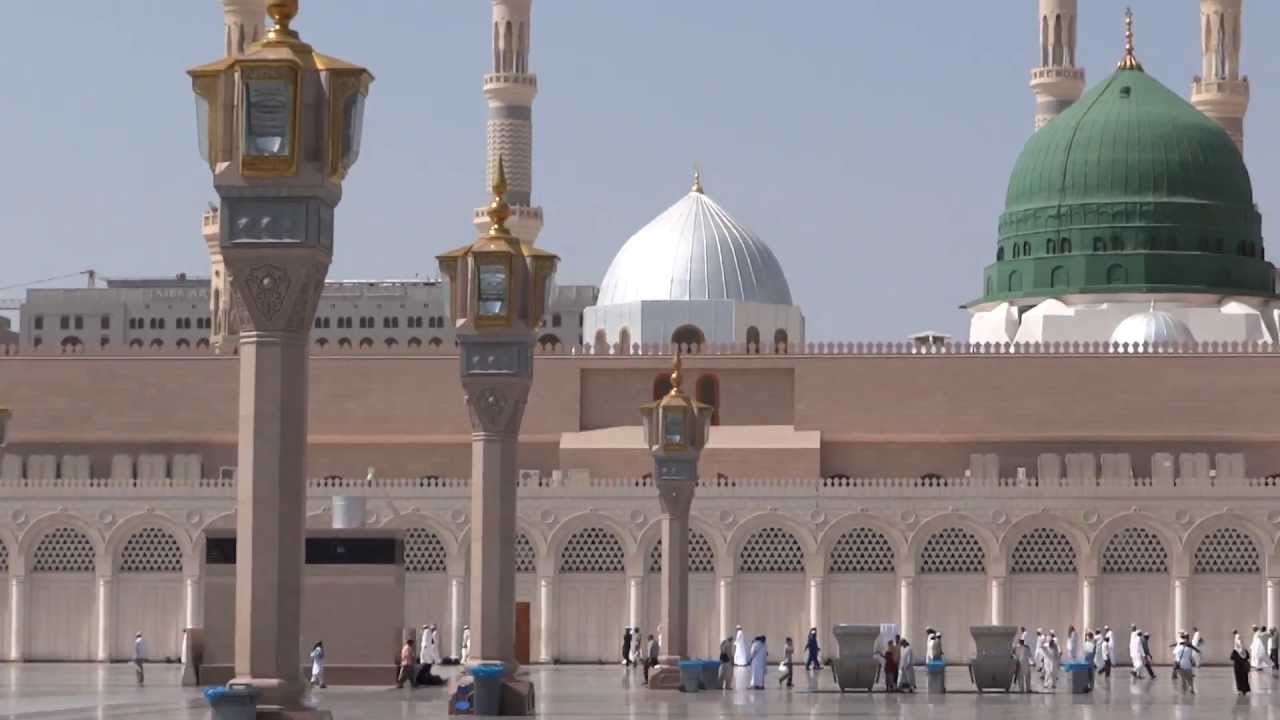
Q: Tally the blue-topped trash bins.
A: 6